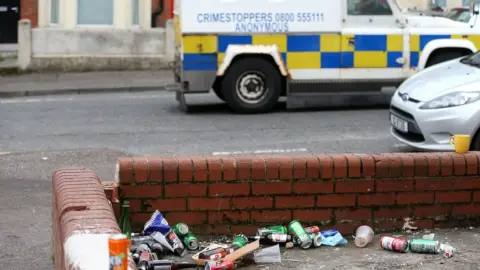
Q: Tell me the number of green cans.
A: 6